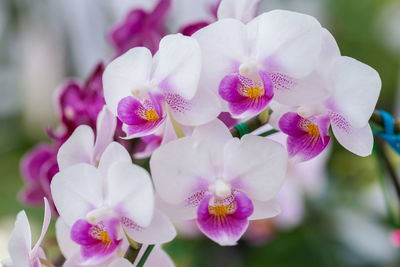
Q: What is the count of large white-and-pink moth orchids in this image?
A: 5